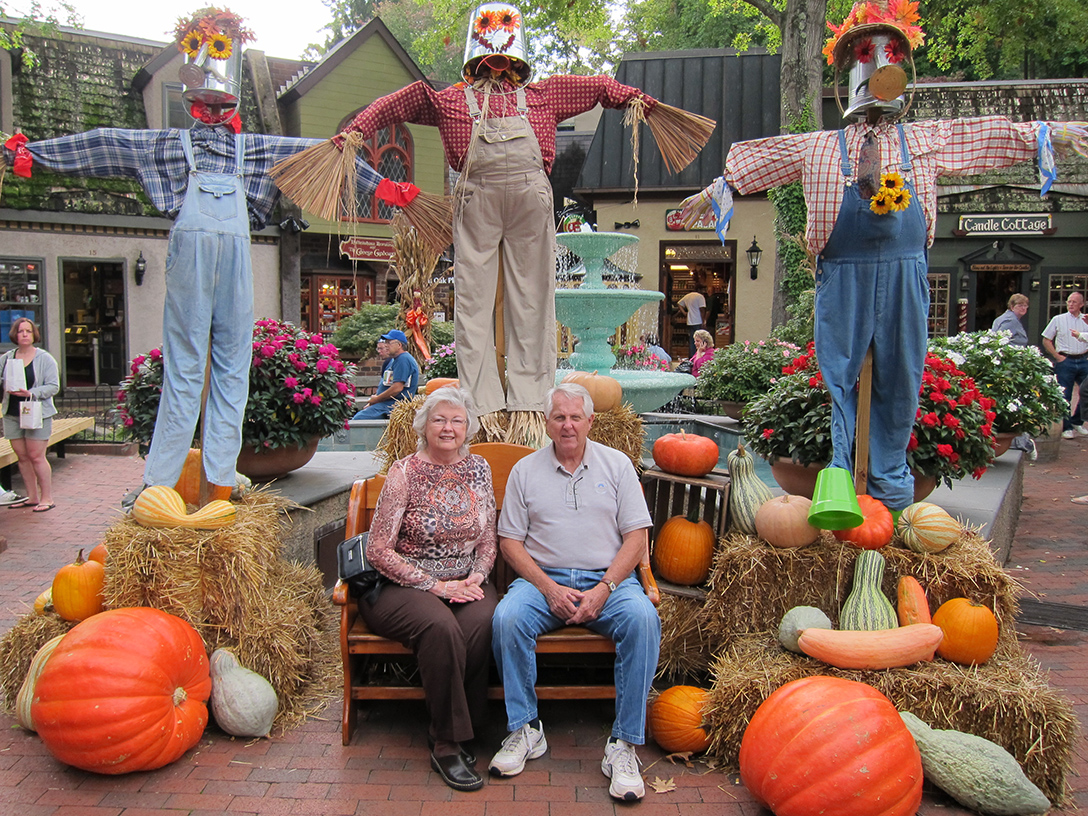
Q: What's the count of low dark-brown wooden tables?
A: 0